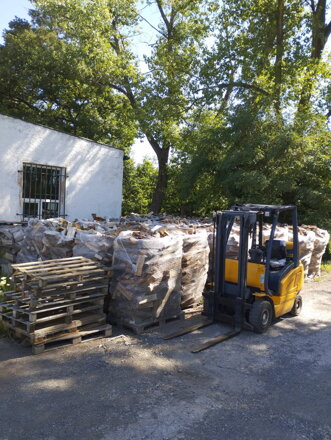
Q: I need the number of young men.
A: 0